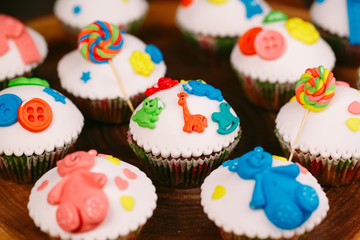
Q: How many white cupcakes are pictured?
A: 11